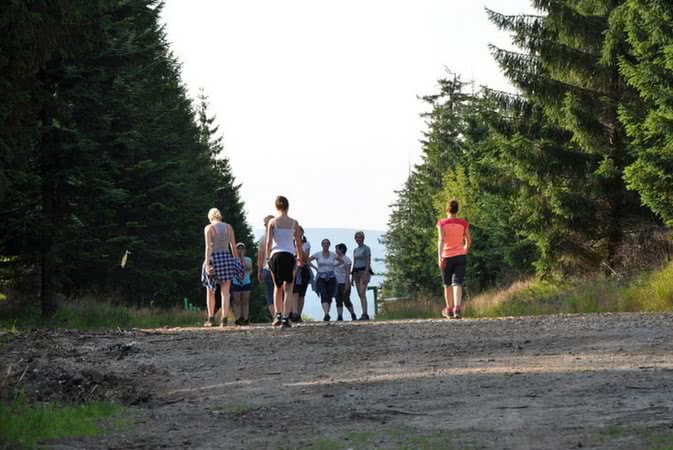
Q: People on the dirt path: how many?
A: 9